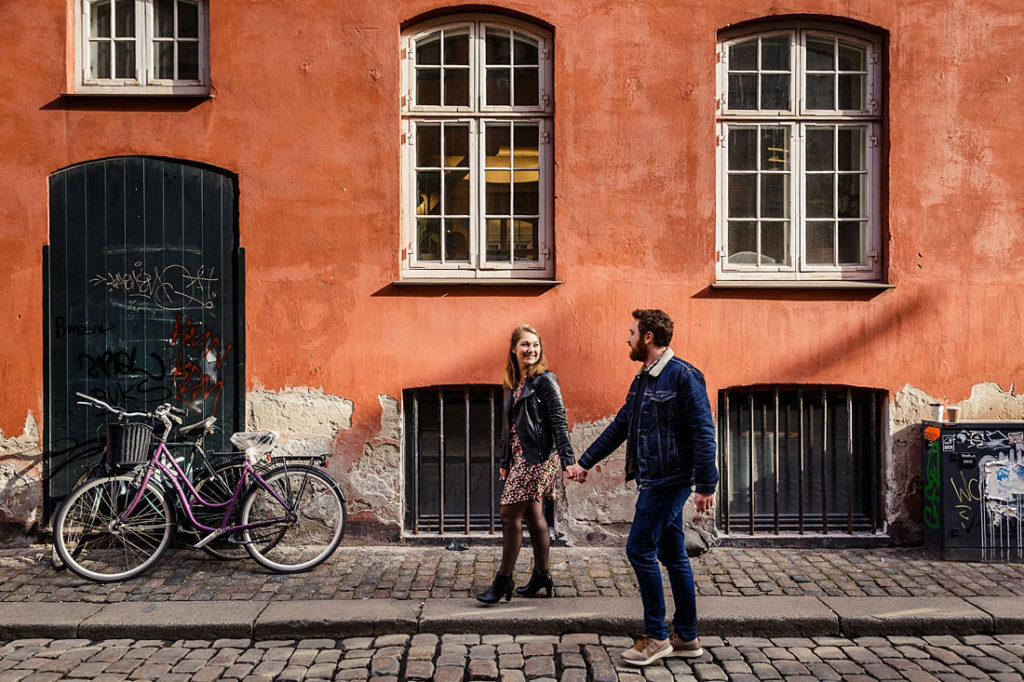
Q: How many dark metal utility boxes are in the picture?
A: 1